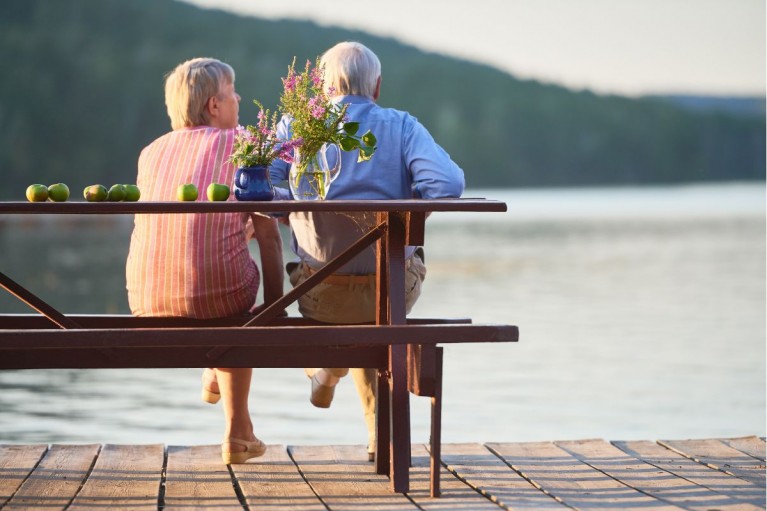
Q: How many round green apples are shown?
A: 7